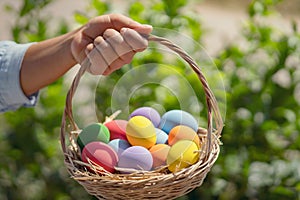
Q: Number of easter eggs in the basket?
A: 12